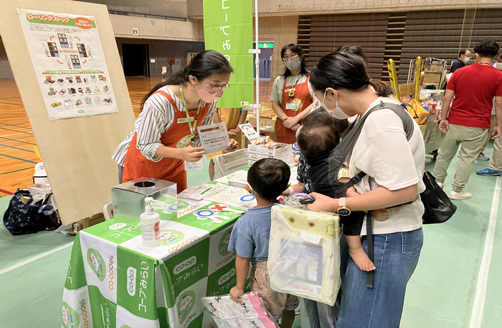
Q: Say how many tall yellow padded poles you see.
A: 2